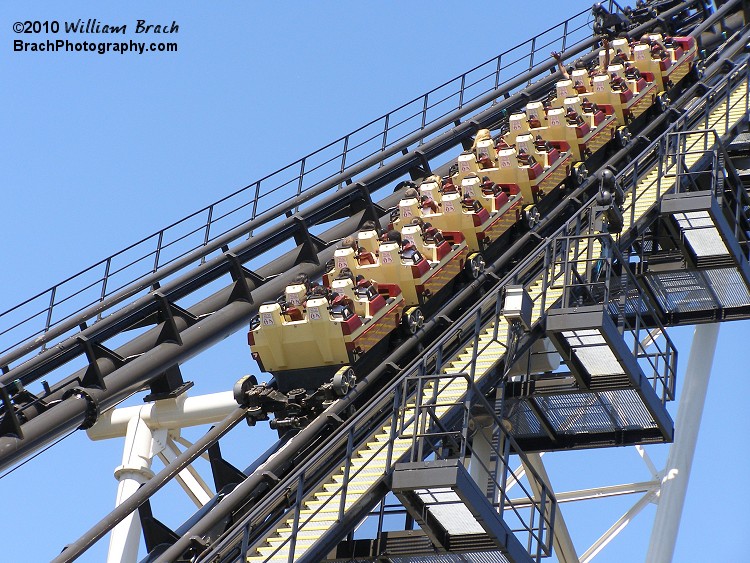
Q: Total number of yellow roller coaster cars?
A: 7